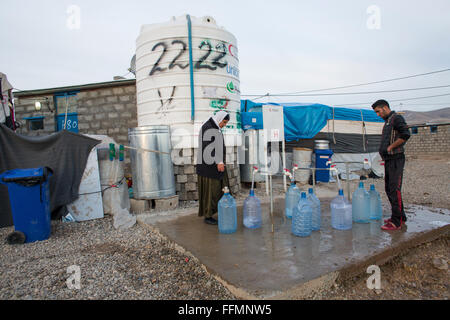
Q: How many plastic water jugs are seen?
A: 8